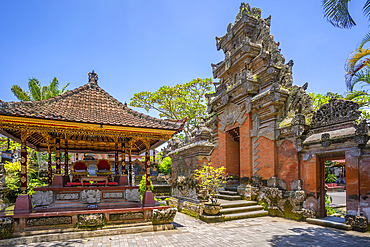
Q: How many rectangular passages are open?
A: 2